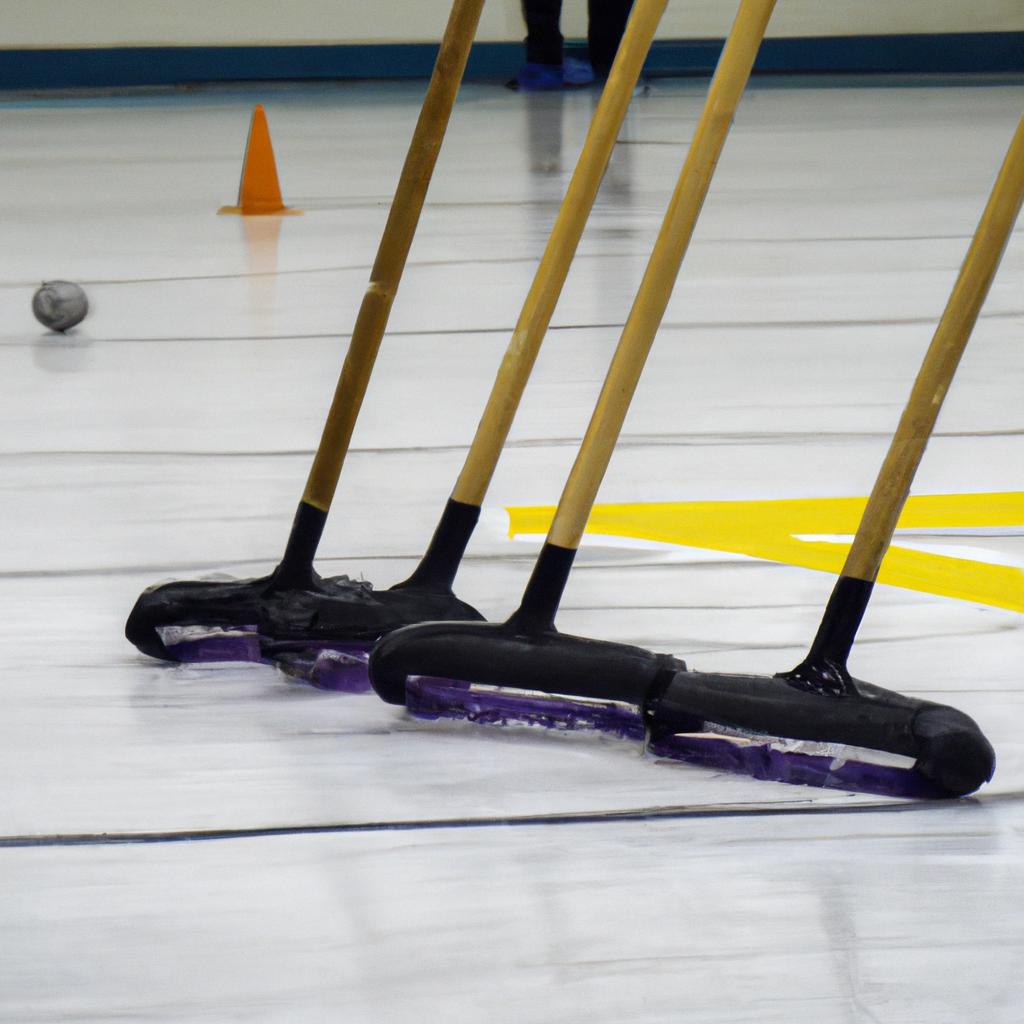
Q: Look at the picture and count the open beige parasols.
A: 0